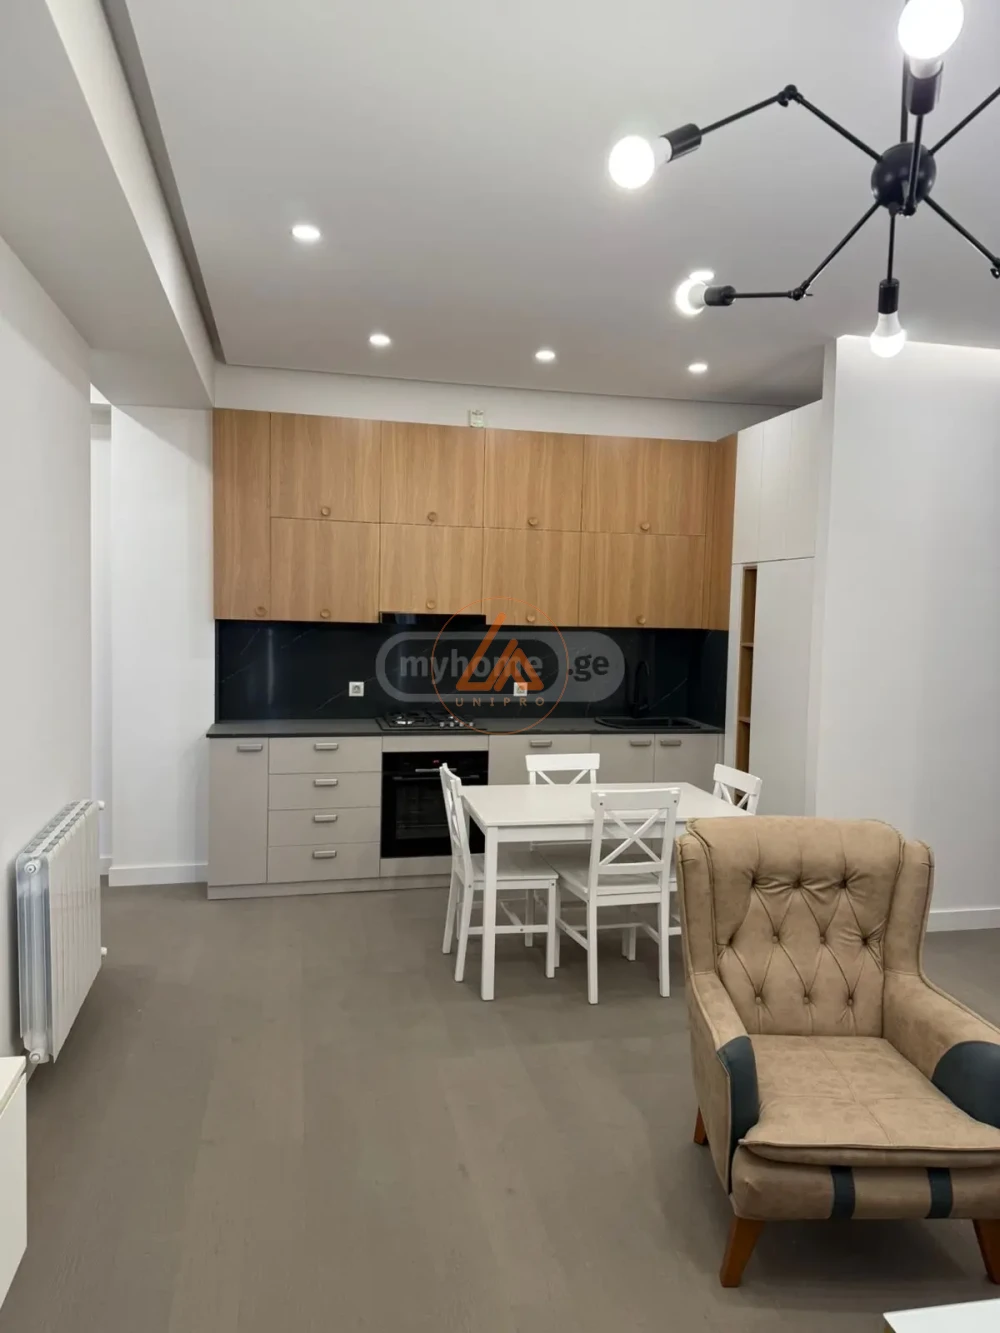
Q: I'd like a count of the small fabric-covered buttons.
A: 10